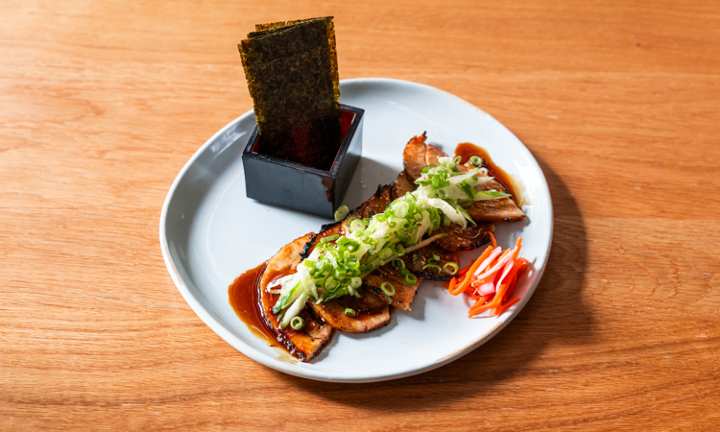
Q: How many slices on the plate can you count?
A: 6